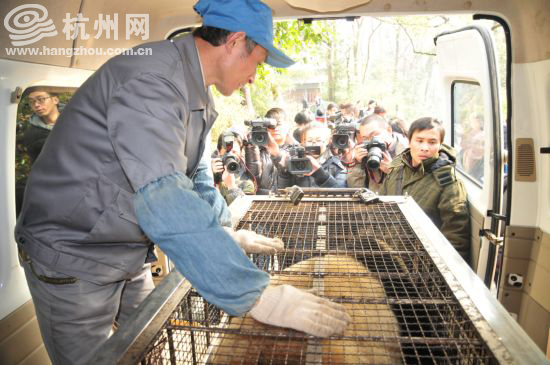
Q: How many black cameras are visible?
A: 5